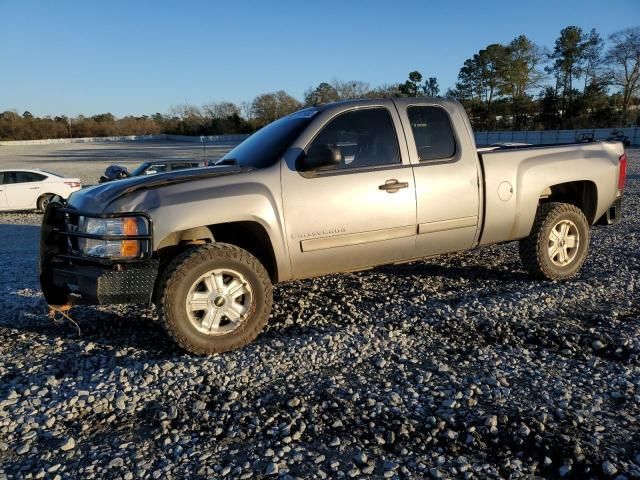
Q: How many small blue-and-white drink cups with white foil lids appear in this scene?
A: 0